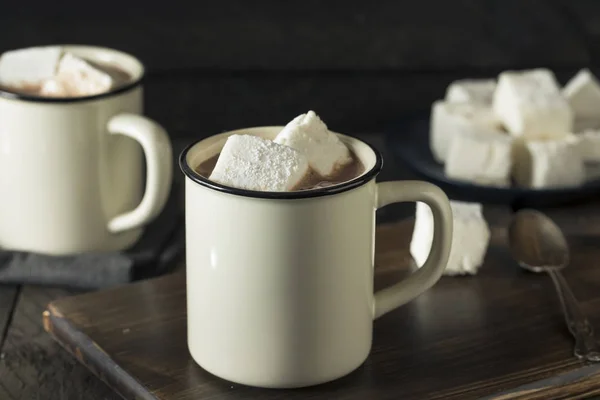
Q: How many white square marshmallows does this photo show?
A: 12